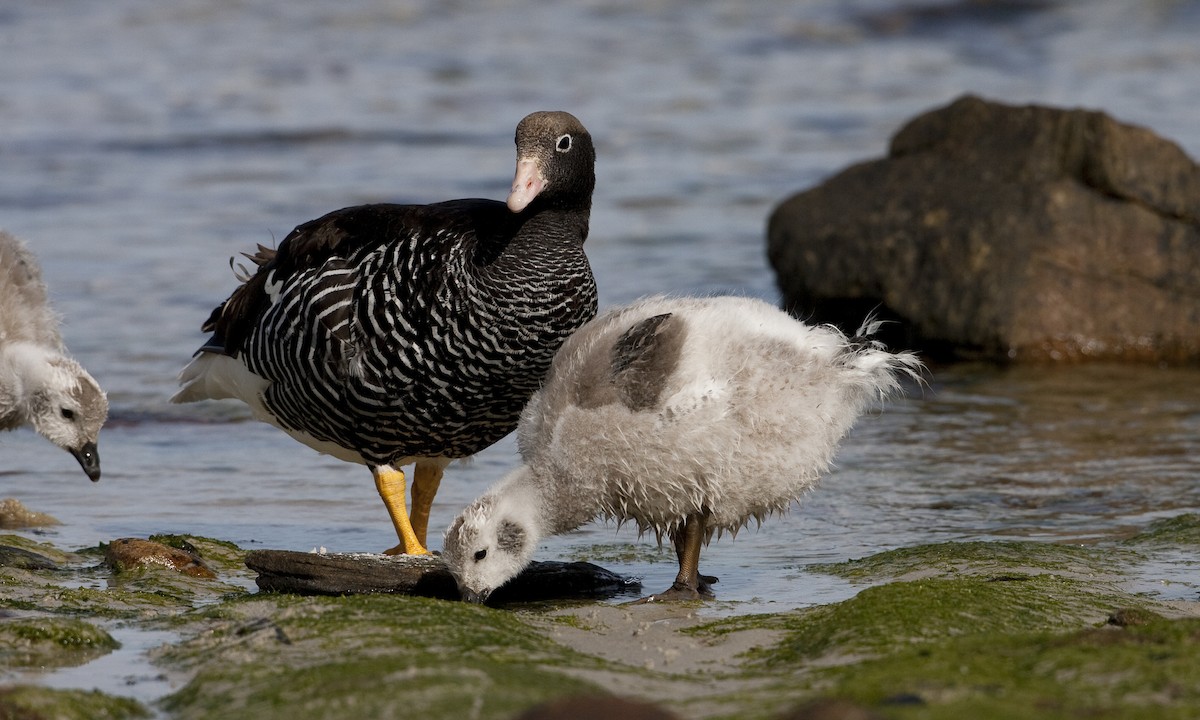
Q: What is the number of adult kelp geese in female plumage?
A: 1